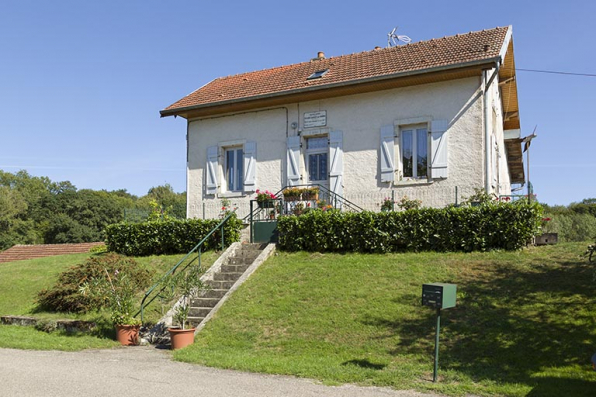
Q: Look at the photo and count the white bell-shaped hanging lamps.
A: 0